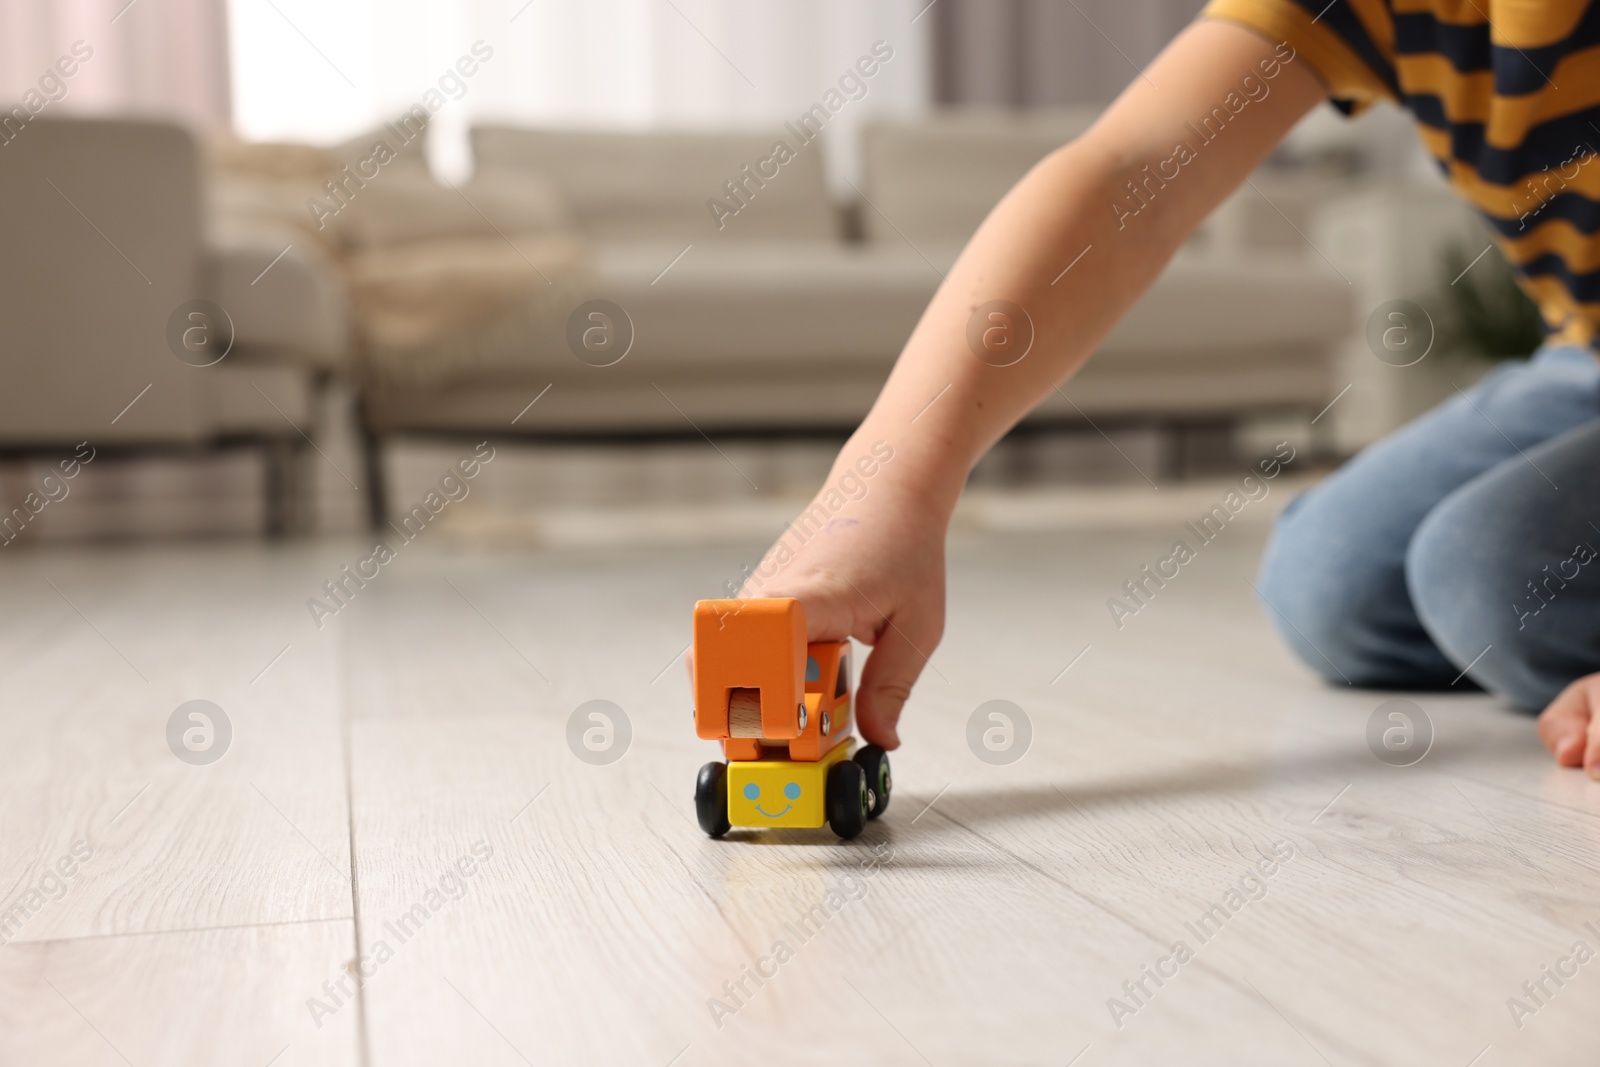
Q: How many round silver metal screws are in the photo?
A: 4